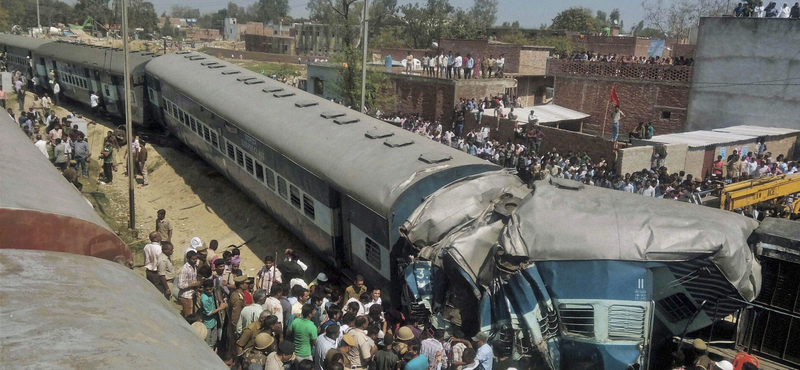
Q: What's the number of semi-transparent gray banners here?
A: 0